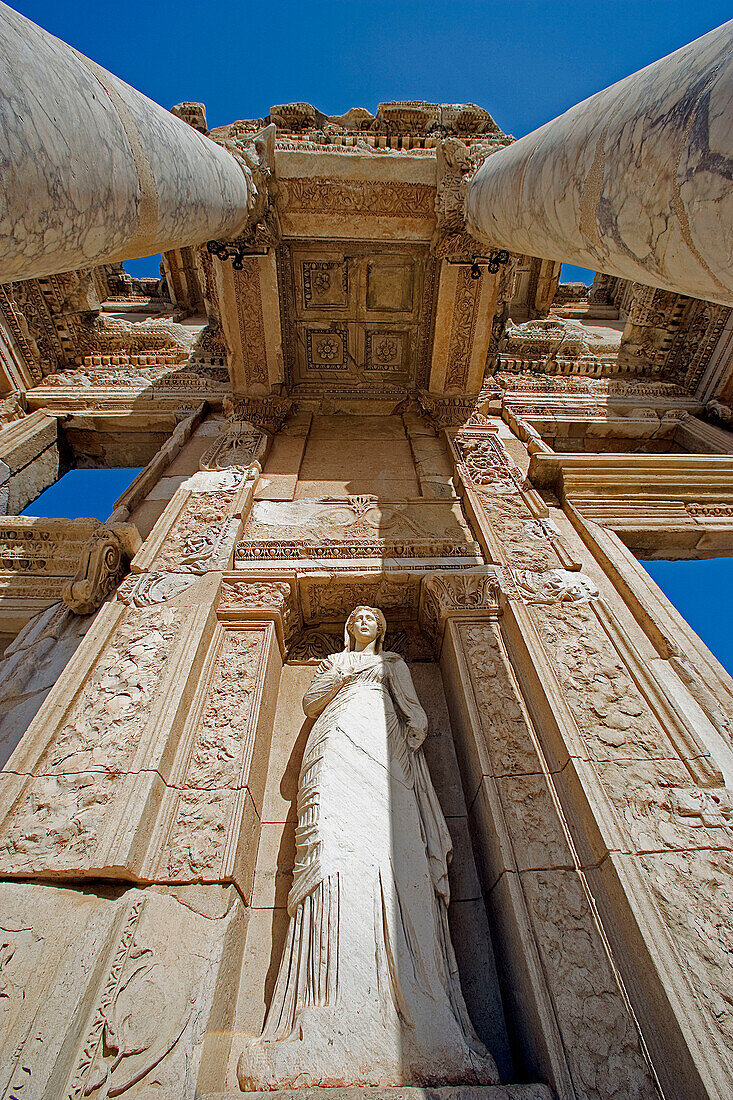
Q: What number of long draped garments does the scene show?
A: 1